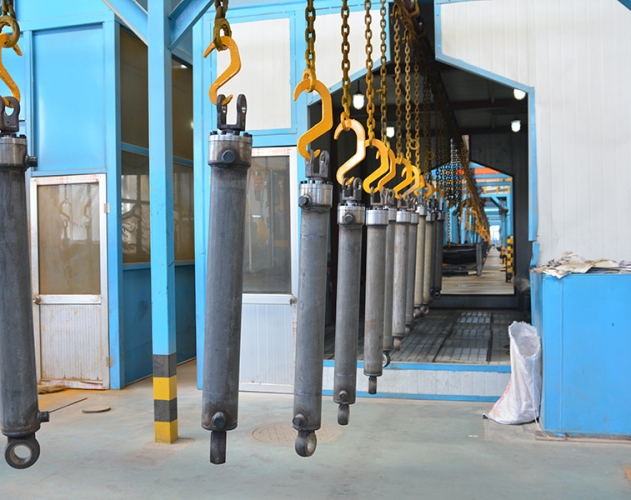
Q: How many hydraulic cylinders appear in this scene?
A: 12